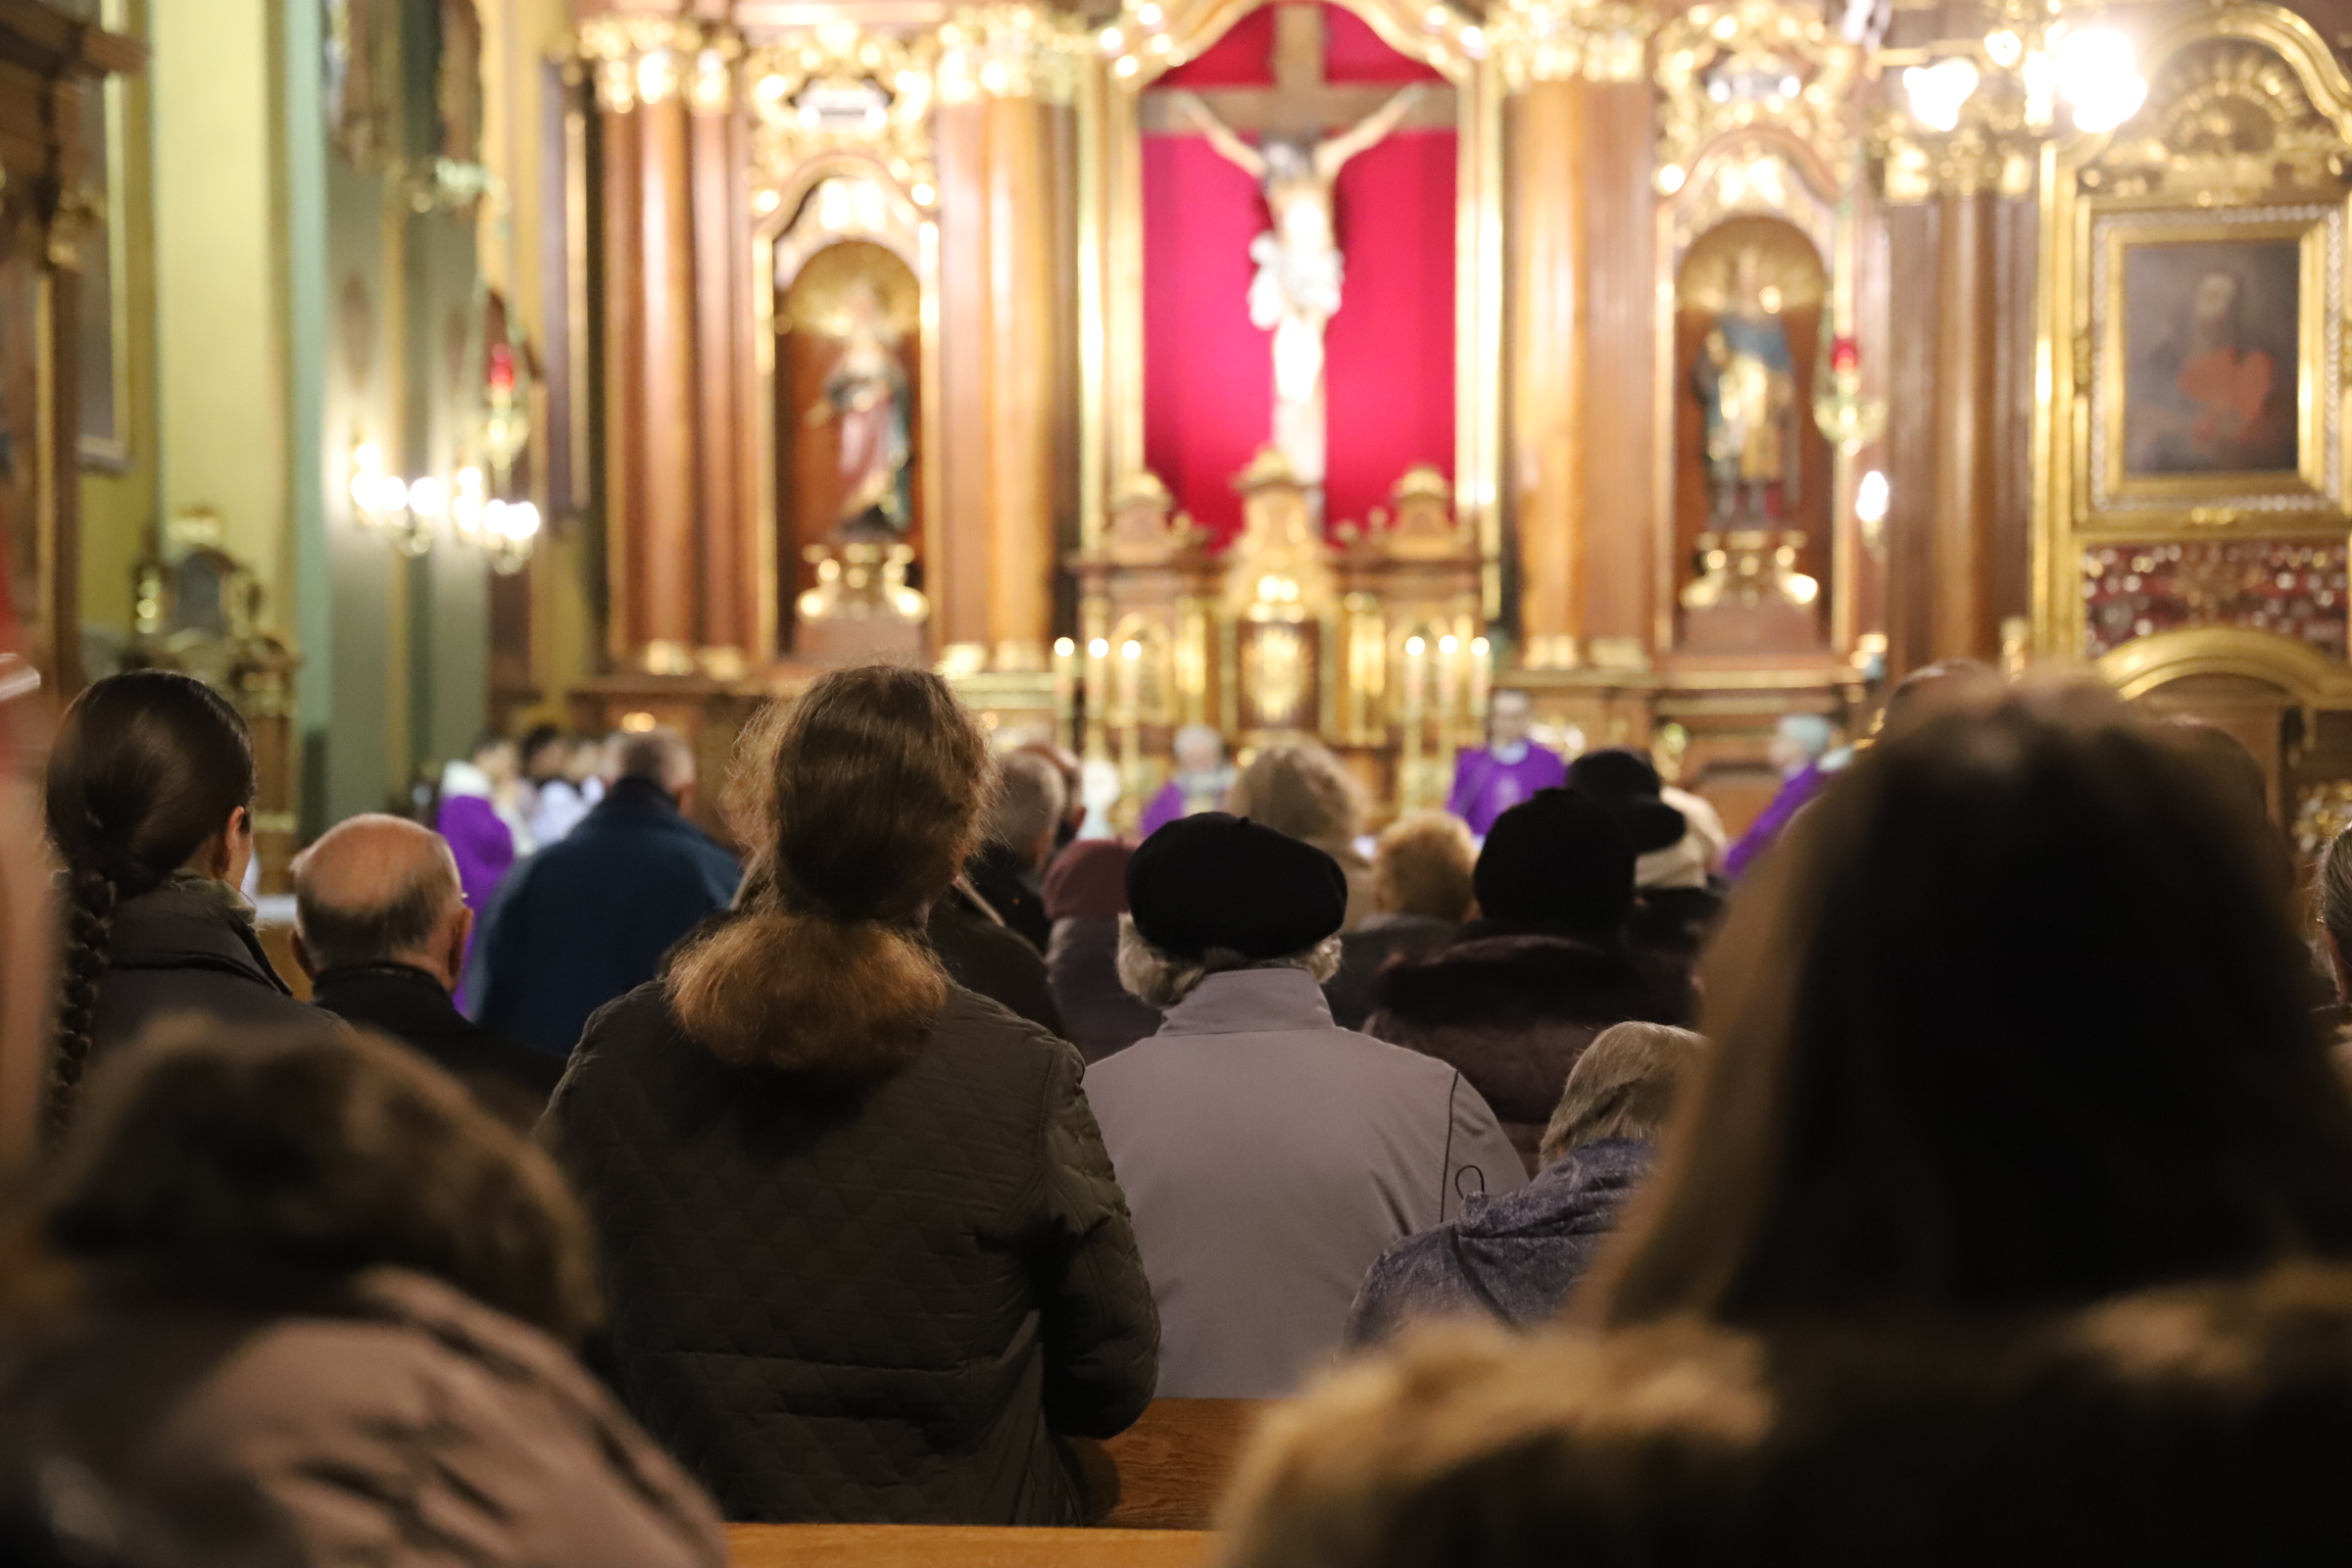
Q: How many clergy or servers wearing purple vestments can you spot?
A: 4